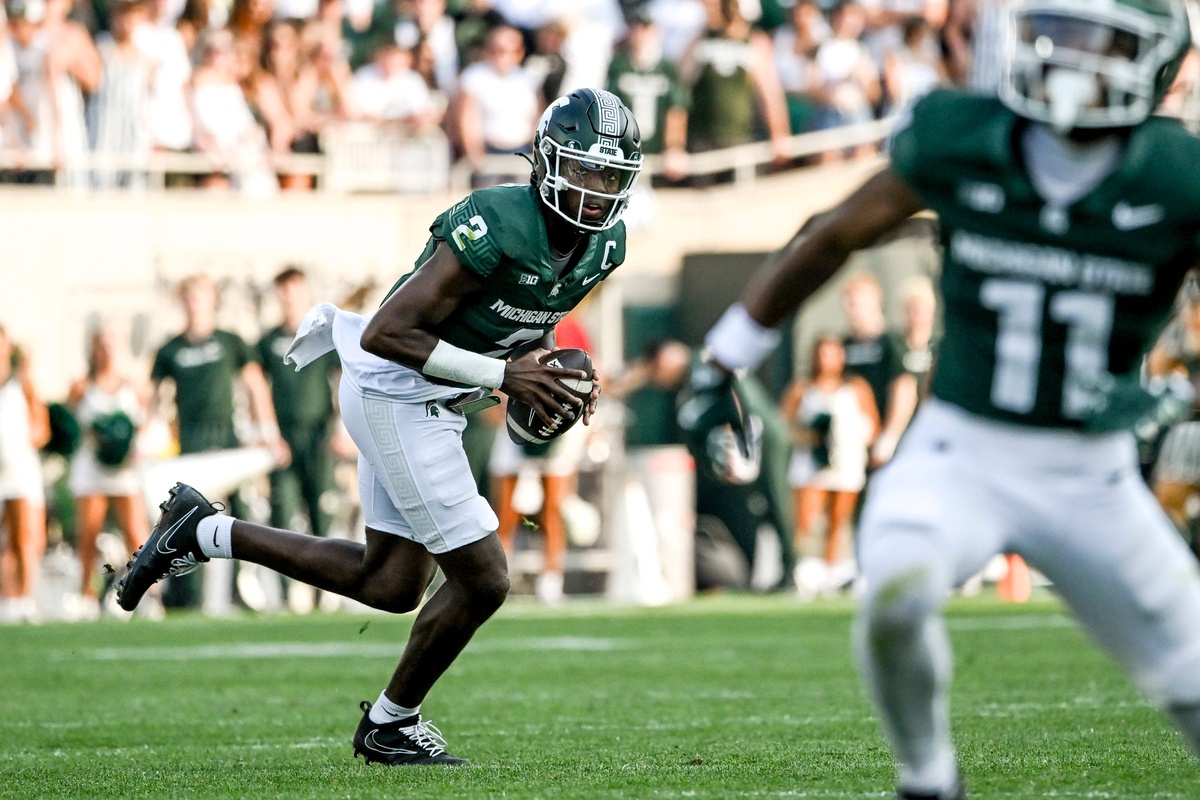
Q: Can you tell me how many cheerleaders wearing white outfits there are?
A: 4